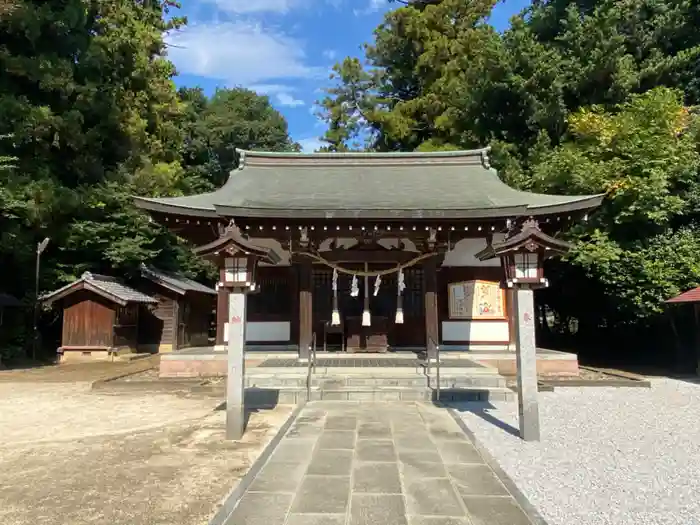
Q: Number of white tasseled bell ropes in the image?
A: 3